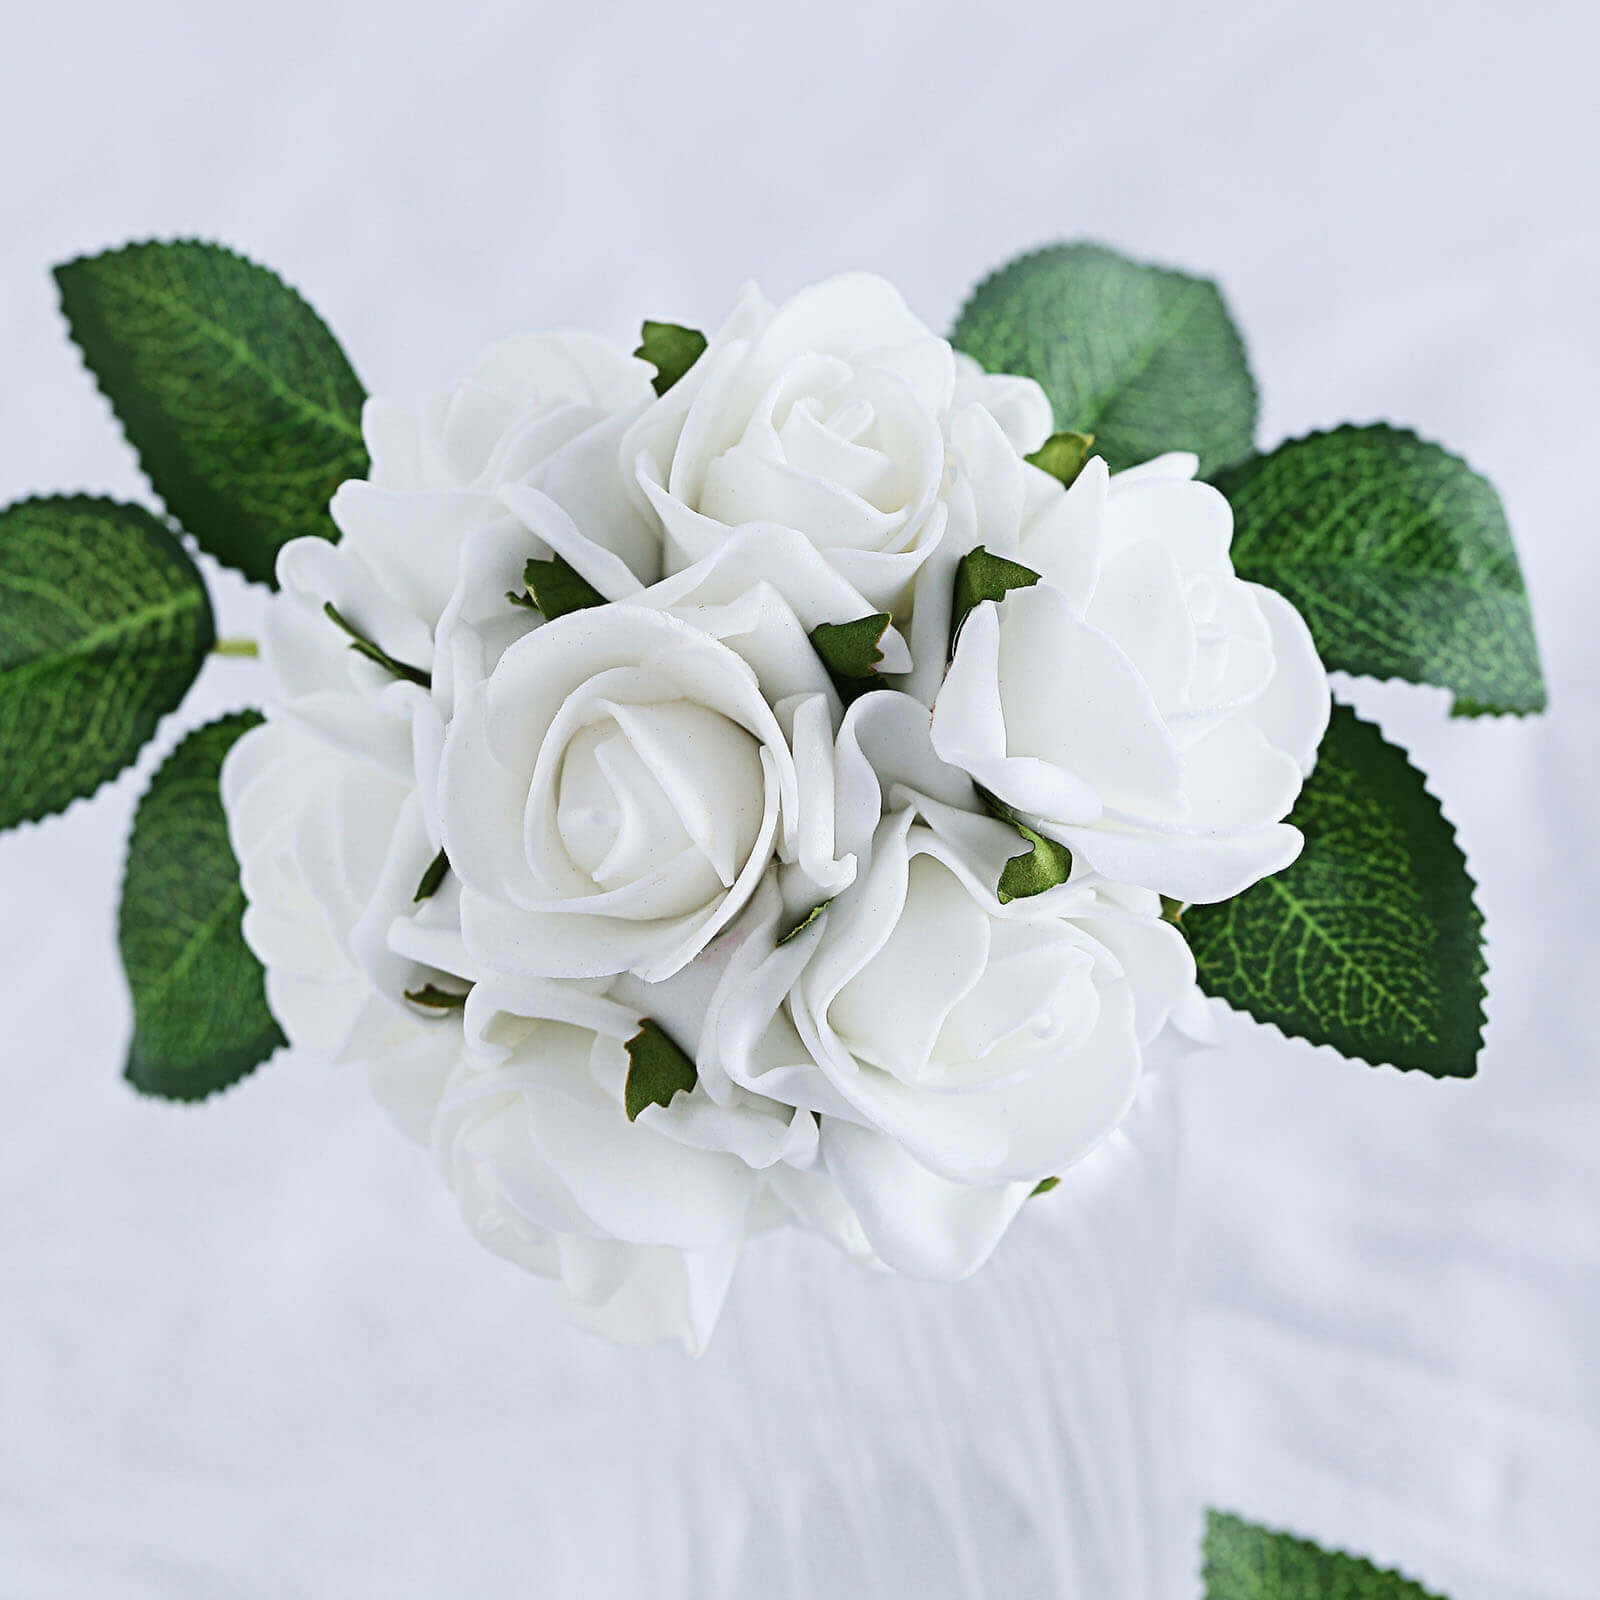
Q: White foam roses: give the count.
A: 7